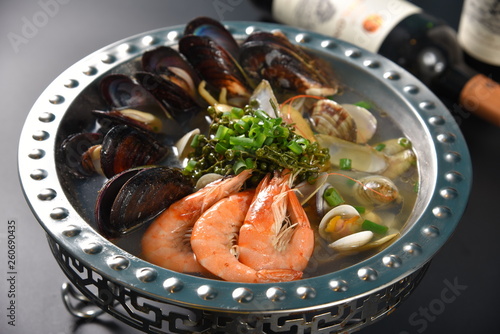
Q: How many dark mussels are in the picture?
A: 6